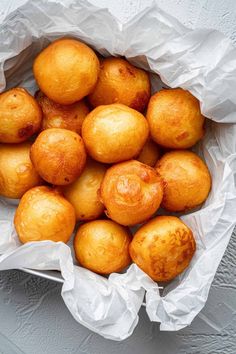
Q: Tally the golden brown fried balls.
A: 15